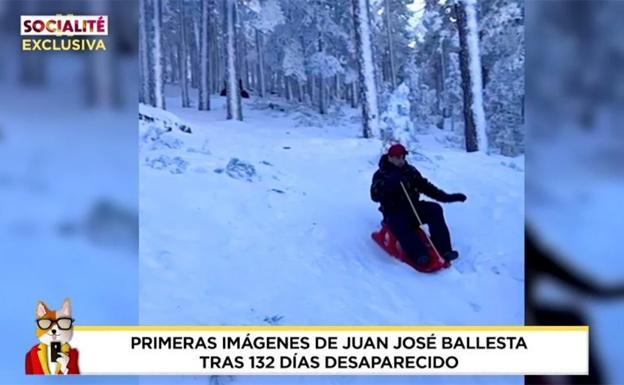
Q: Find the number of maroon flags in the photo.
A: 0